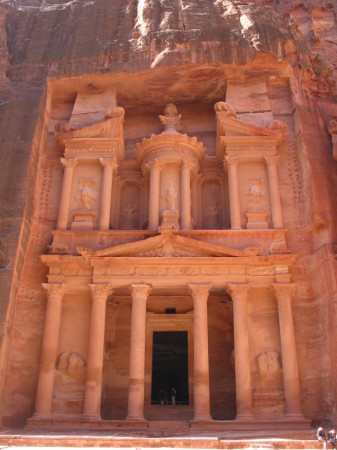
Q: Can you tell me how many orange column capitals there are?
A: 12